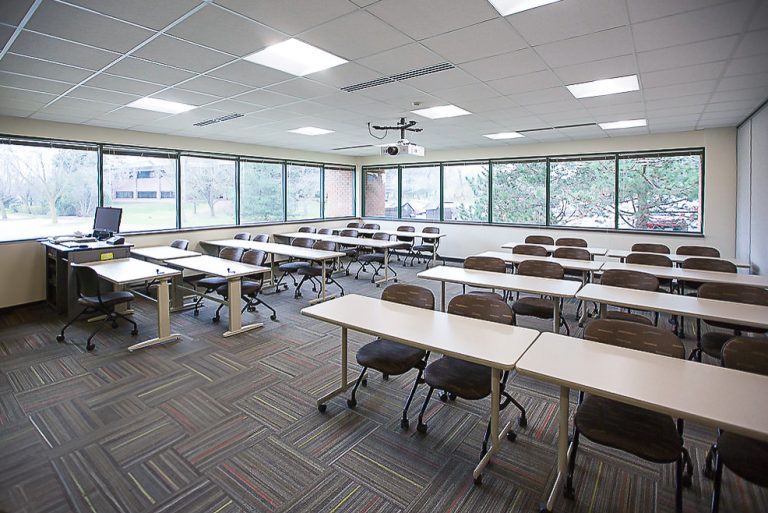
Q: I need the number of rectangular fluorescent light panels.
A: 8